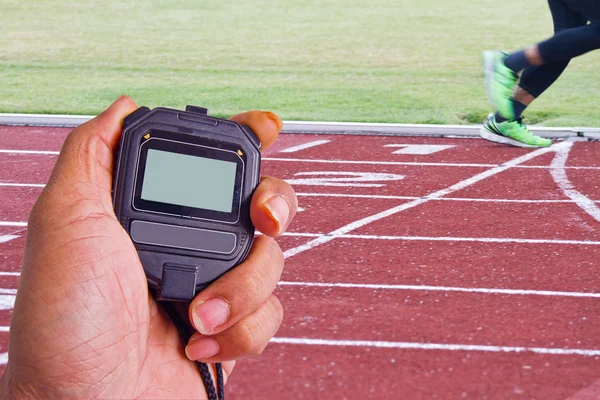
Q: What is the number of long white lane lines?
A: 5